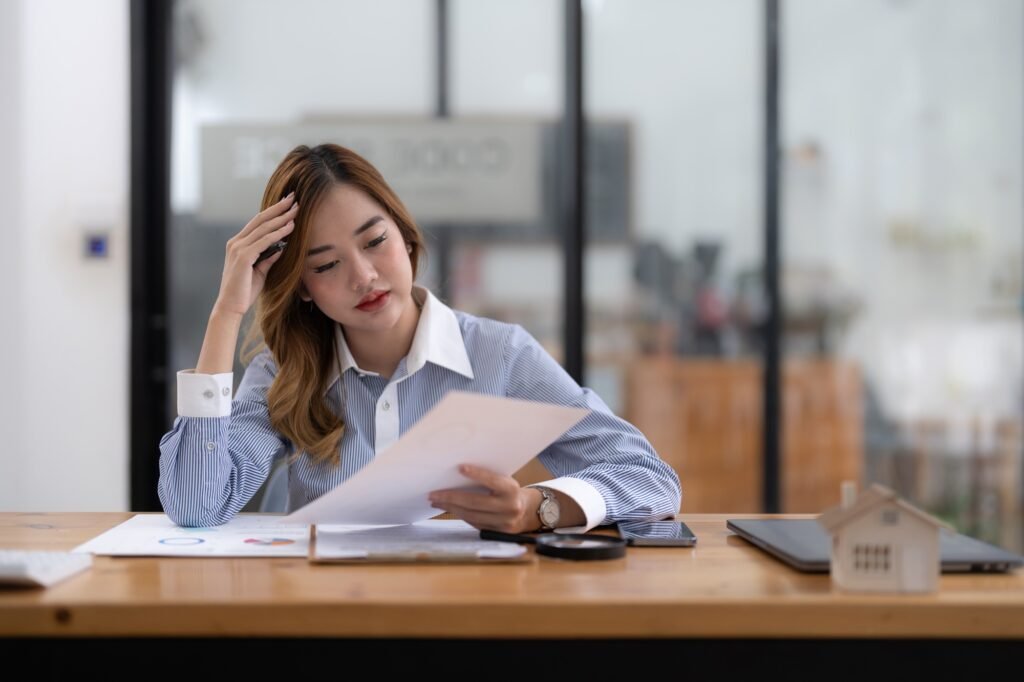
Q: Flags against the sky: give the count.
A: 0